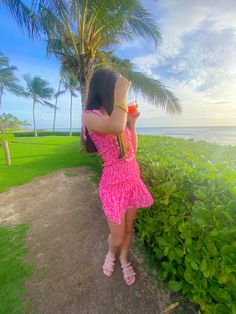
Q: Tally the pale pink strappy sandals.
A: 2